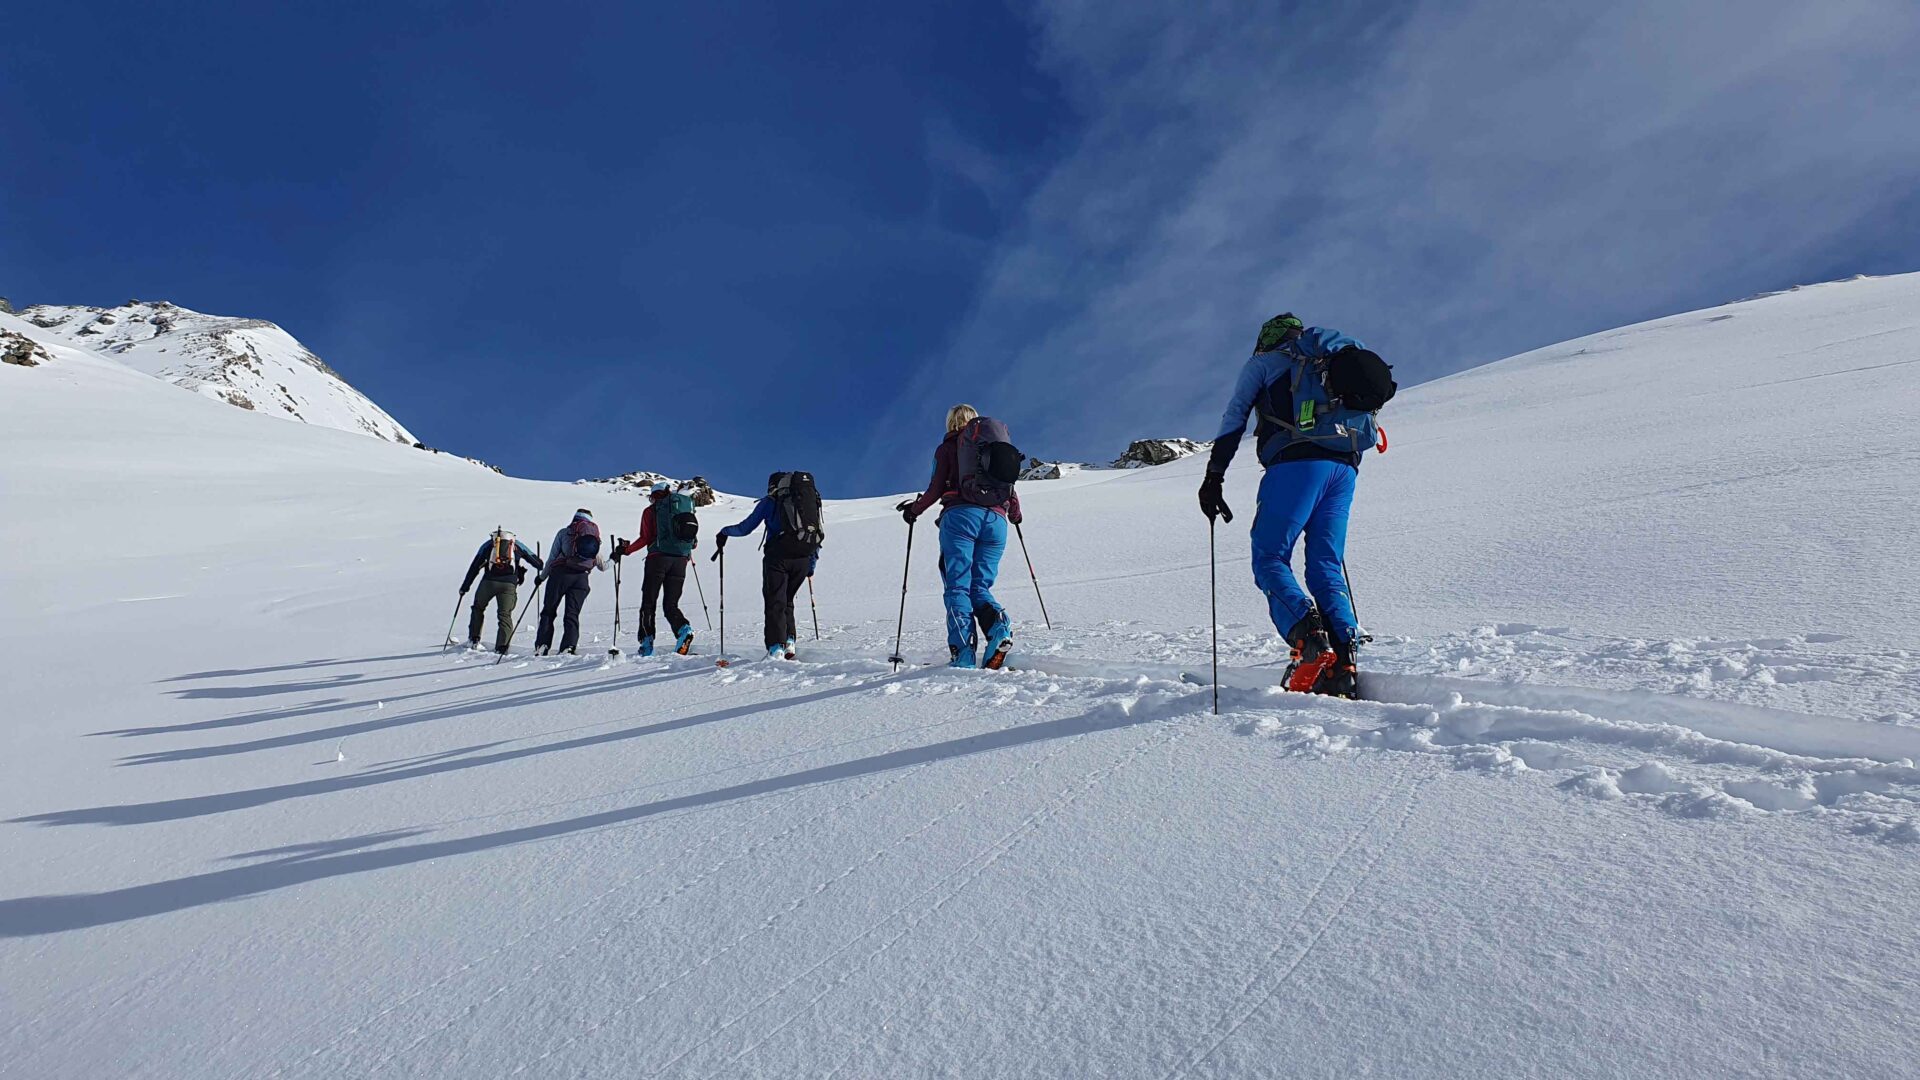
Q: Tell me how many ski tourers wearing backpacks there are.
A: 6